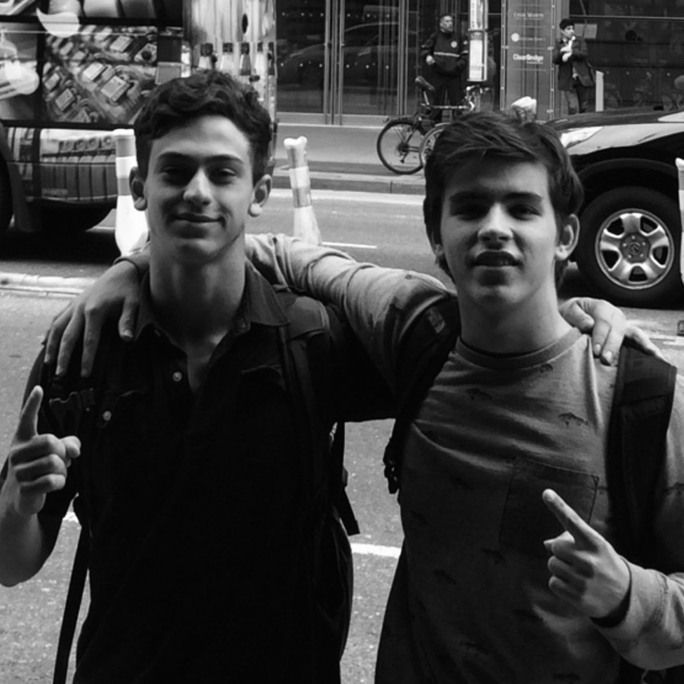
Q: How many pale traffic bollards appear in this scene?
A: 3